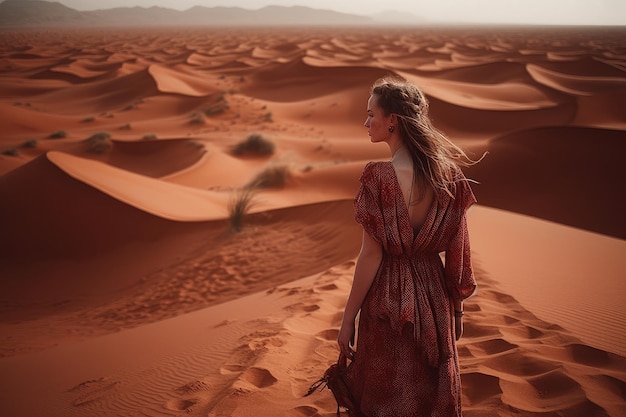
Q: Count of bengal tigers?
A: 0